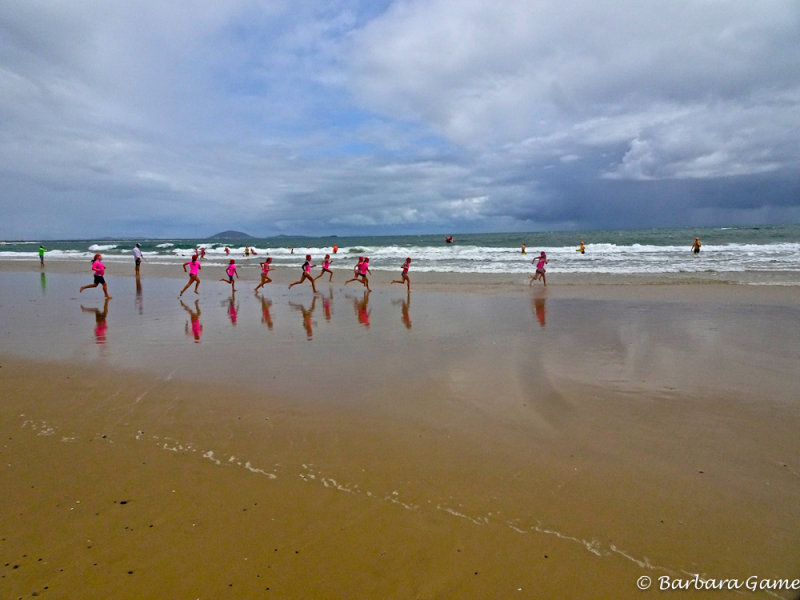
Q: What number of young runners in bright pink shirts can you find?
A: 10